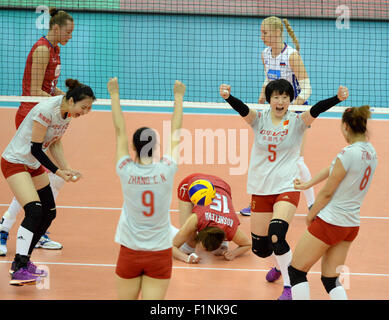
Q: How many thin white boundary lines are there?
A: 2